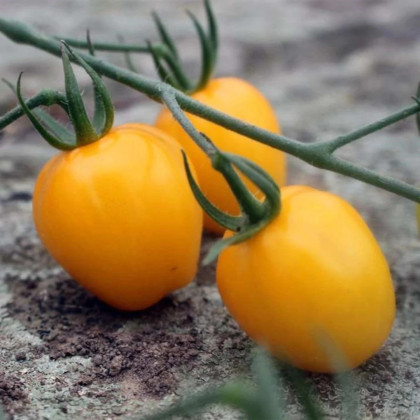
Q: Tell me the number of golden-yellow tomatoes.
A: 3